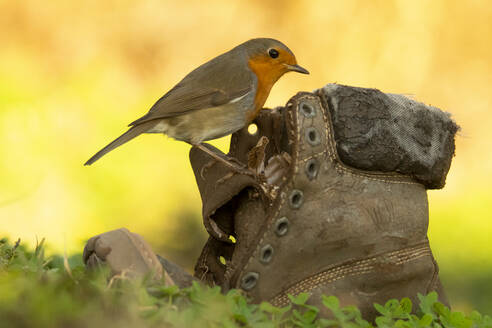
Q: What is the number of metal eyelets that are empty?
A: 7